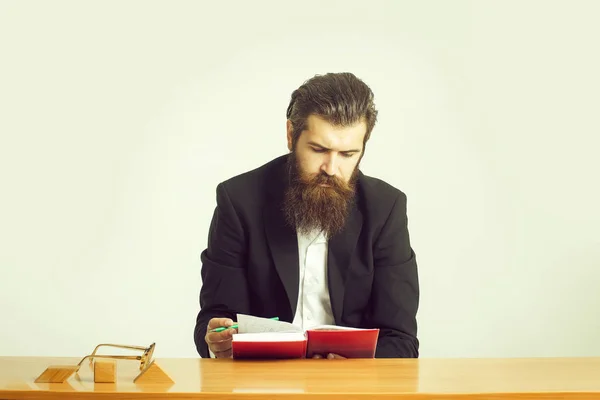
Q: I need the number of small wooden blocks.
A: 3